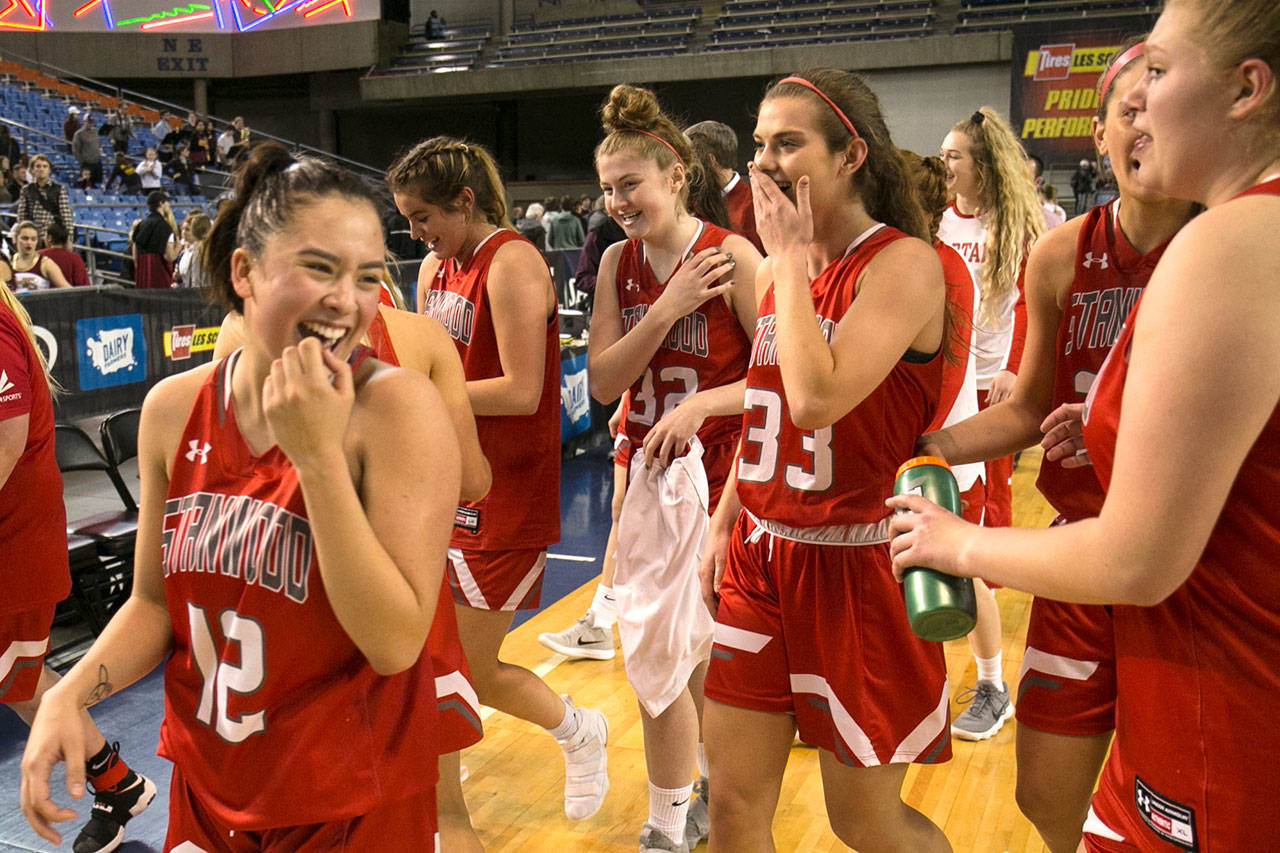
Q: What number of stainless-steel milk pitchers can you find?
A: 0